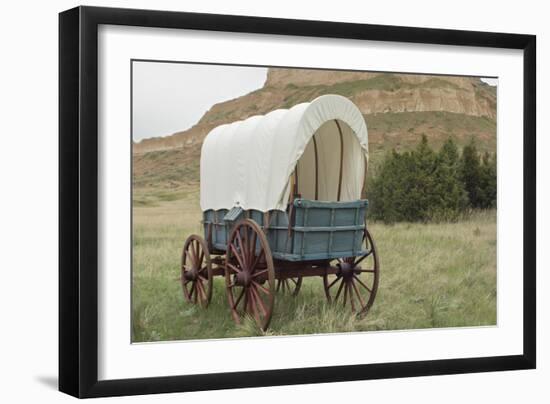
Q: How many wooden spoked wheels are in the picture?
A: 4